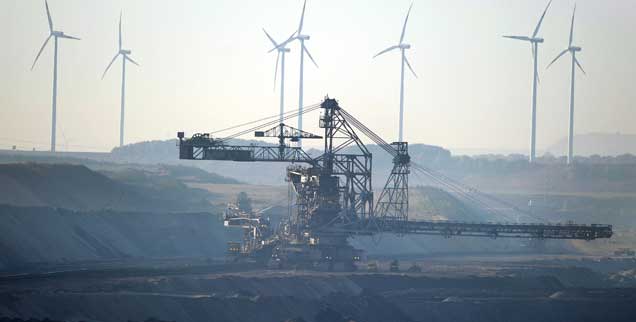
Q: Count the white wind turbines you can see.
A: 7